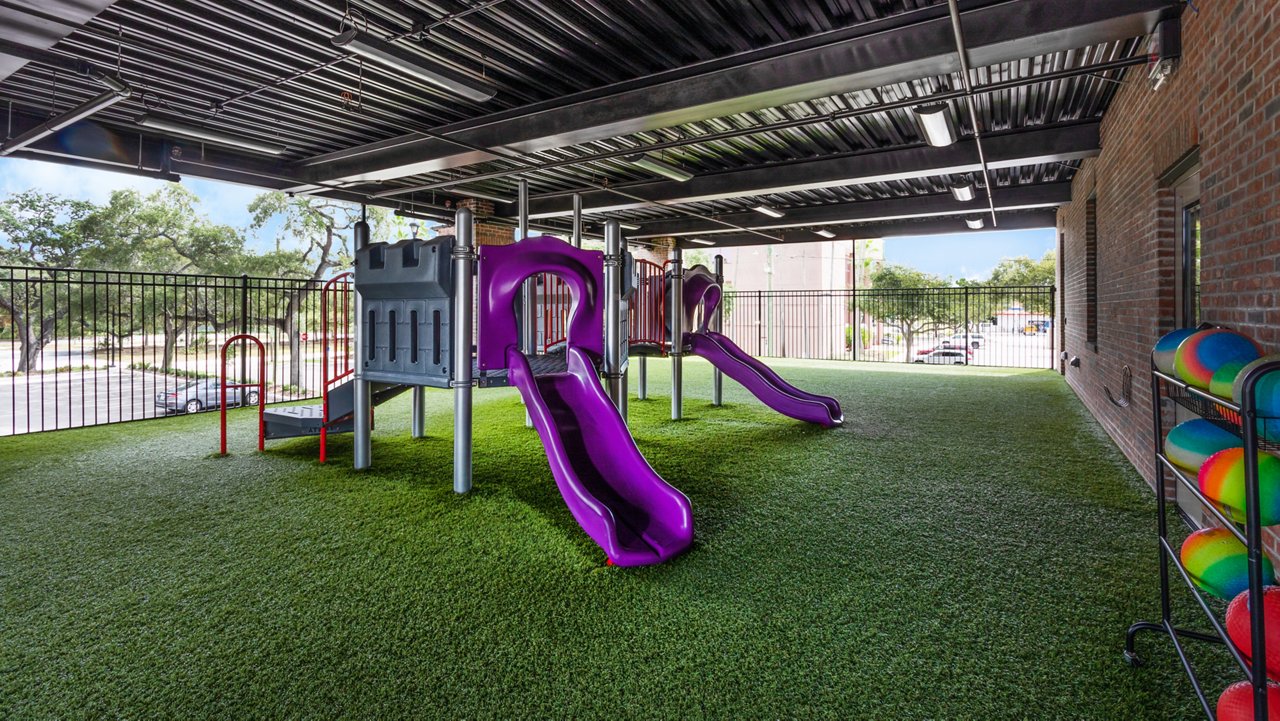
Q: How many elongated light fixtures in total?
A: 11